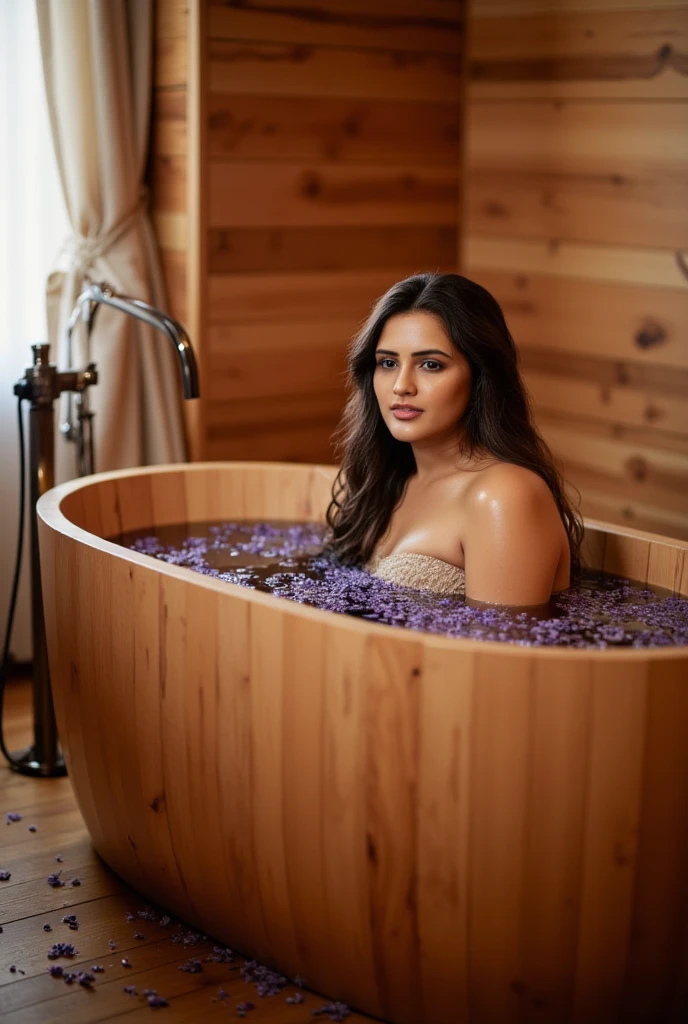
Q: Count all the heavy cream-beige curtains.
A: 1